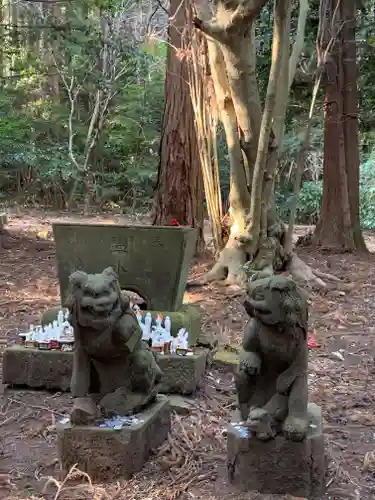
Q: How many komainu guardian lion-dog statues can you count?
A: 2